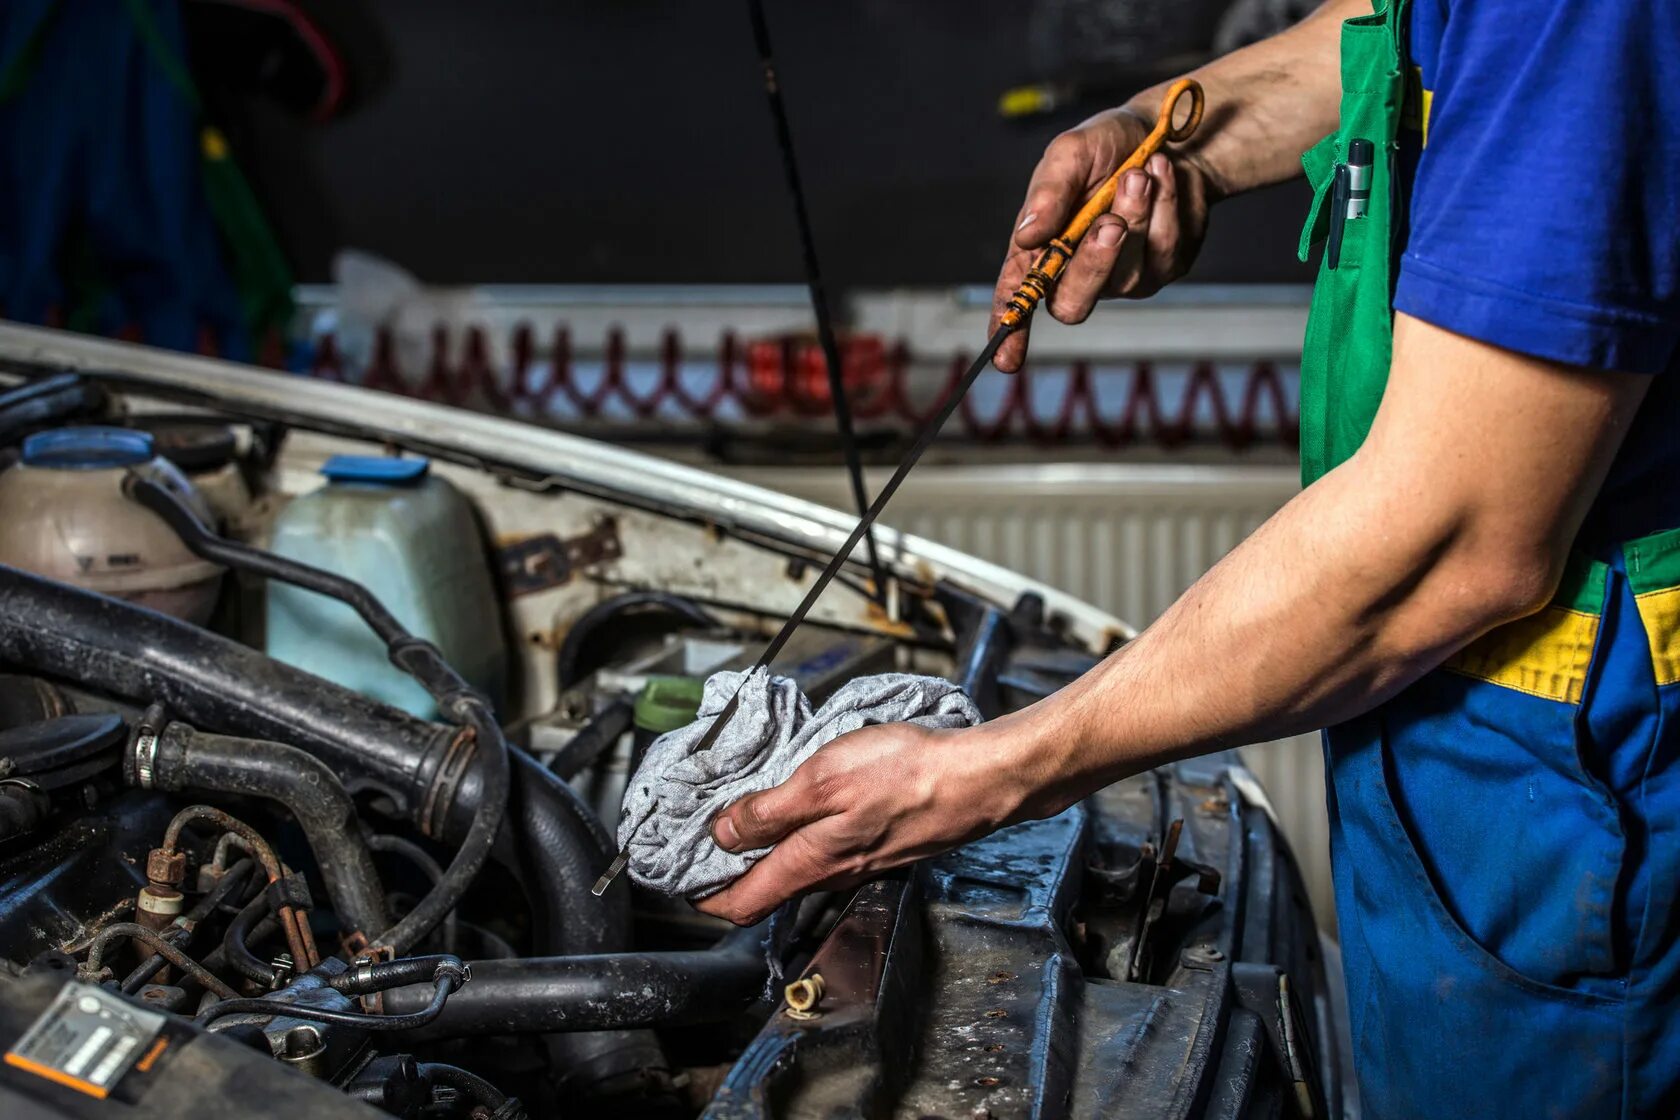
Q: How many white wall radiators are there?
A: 1